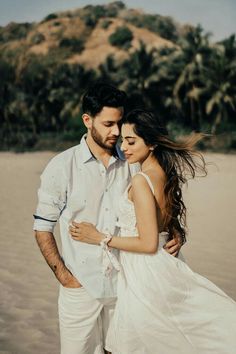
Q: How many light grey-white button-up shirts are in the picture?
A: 1